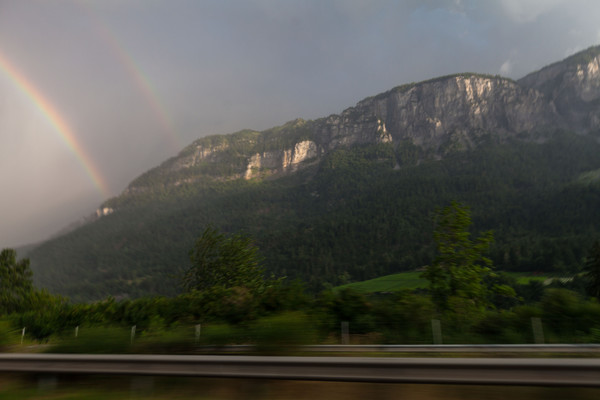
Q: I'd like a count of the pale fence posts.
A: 7